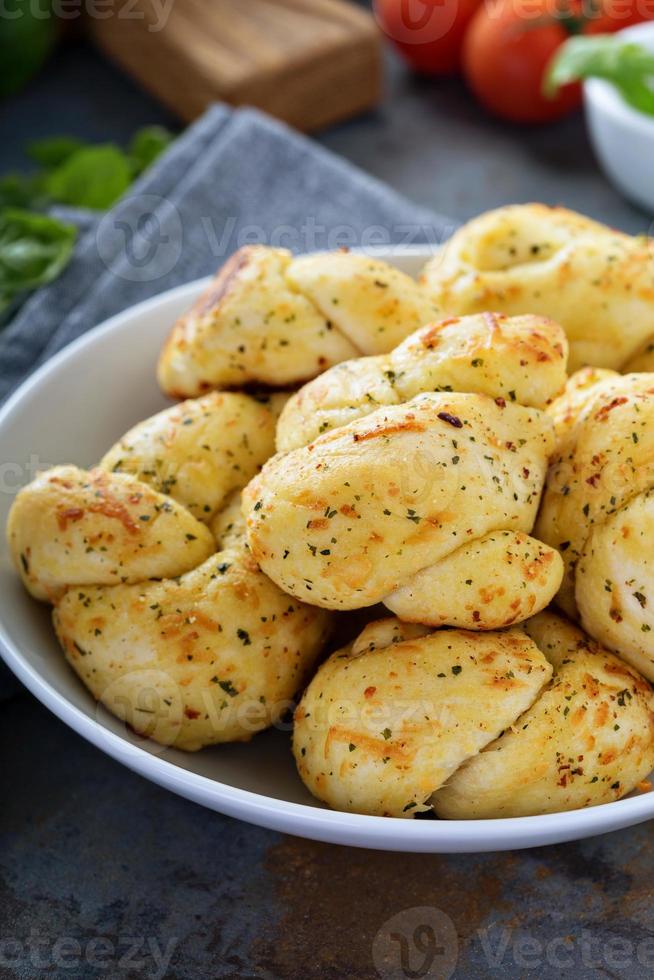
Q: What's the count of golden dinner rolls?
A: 6